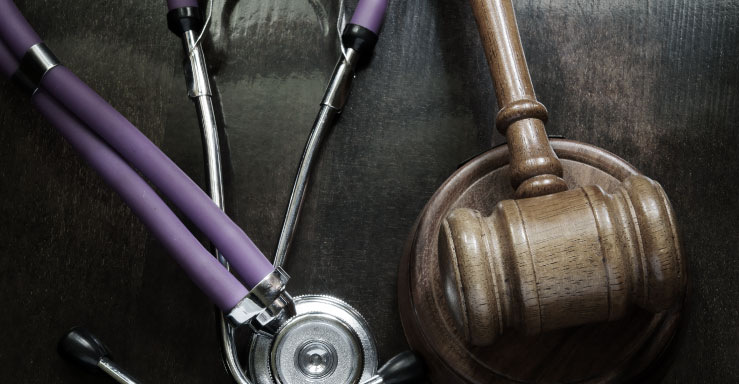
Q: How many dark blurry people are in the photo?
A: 0